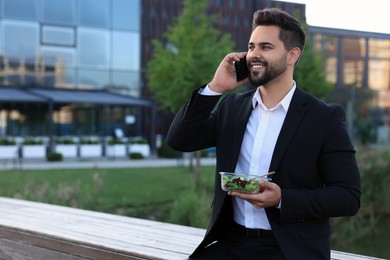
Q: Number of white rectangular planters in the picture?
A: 6